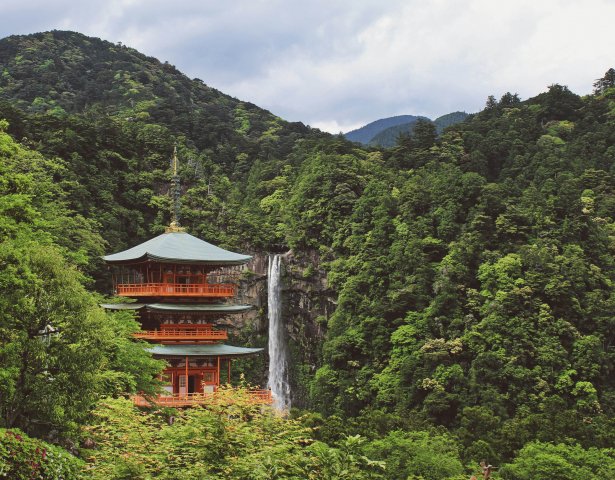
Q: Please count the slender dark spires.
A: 1